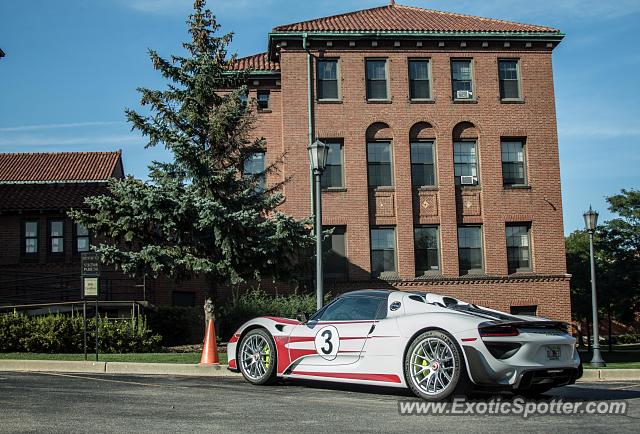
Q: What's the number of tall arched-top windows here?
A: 3